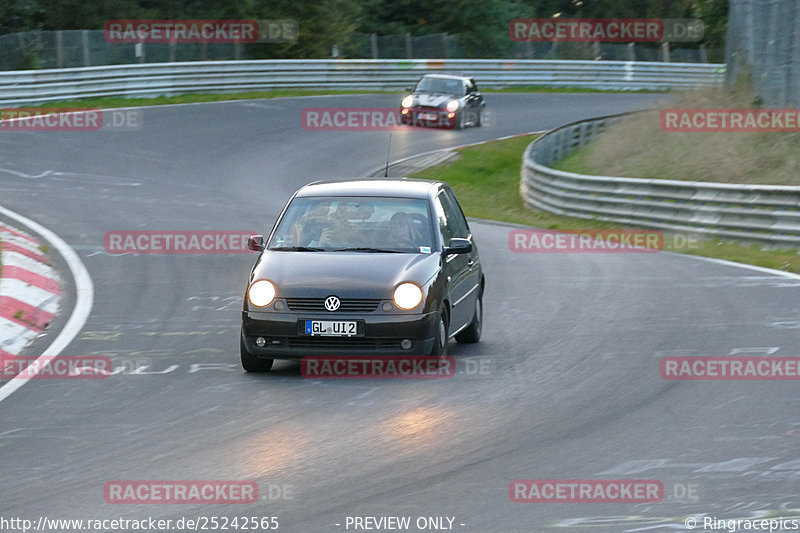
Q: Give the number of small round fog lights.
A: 2